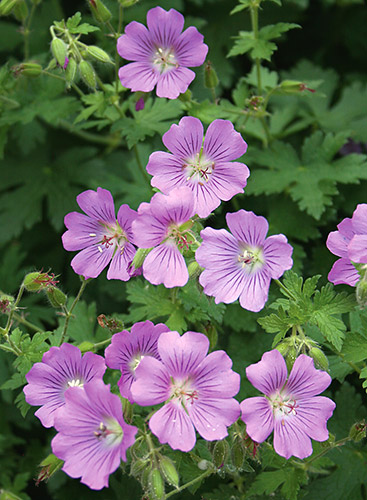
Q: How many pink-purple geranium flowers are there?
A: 11